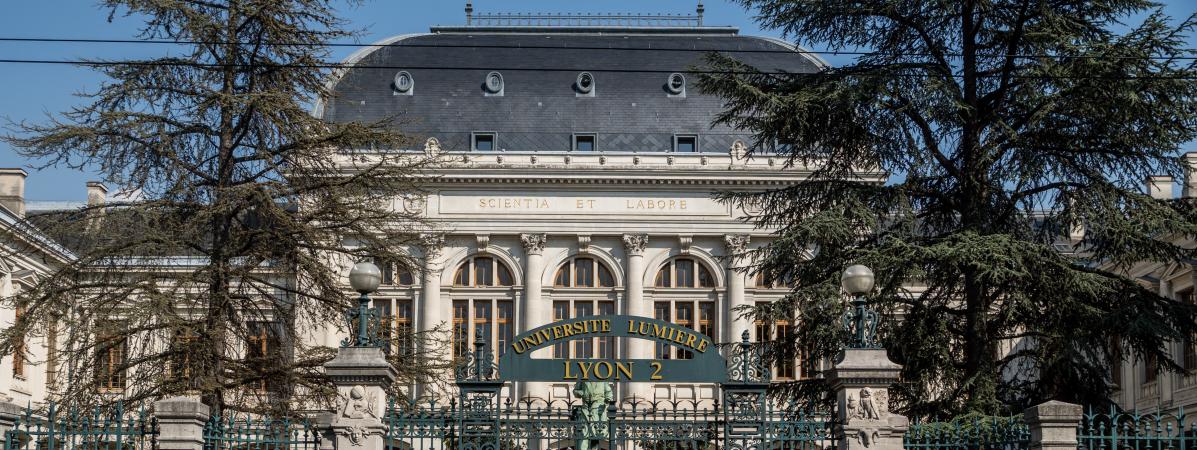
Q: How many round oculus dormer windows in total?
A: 4